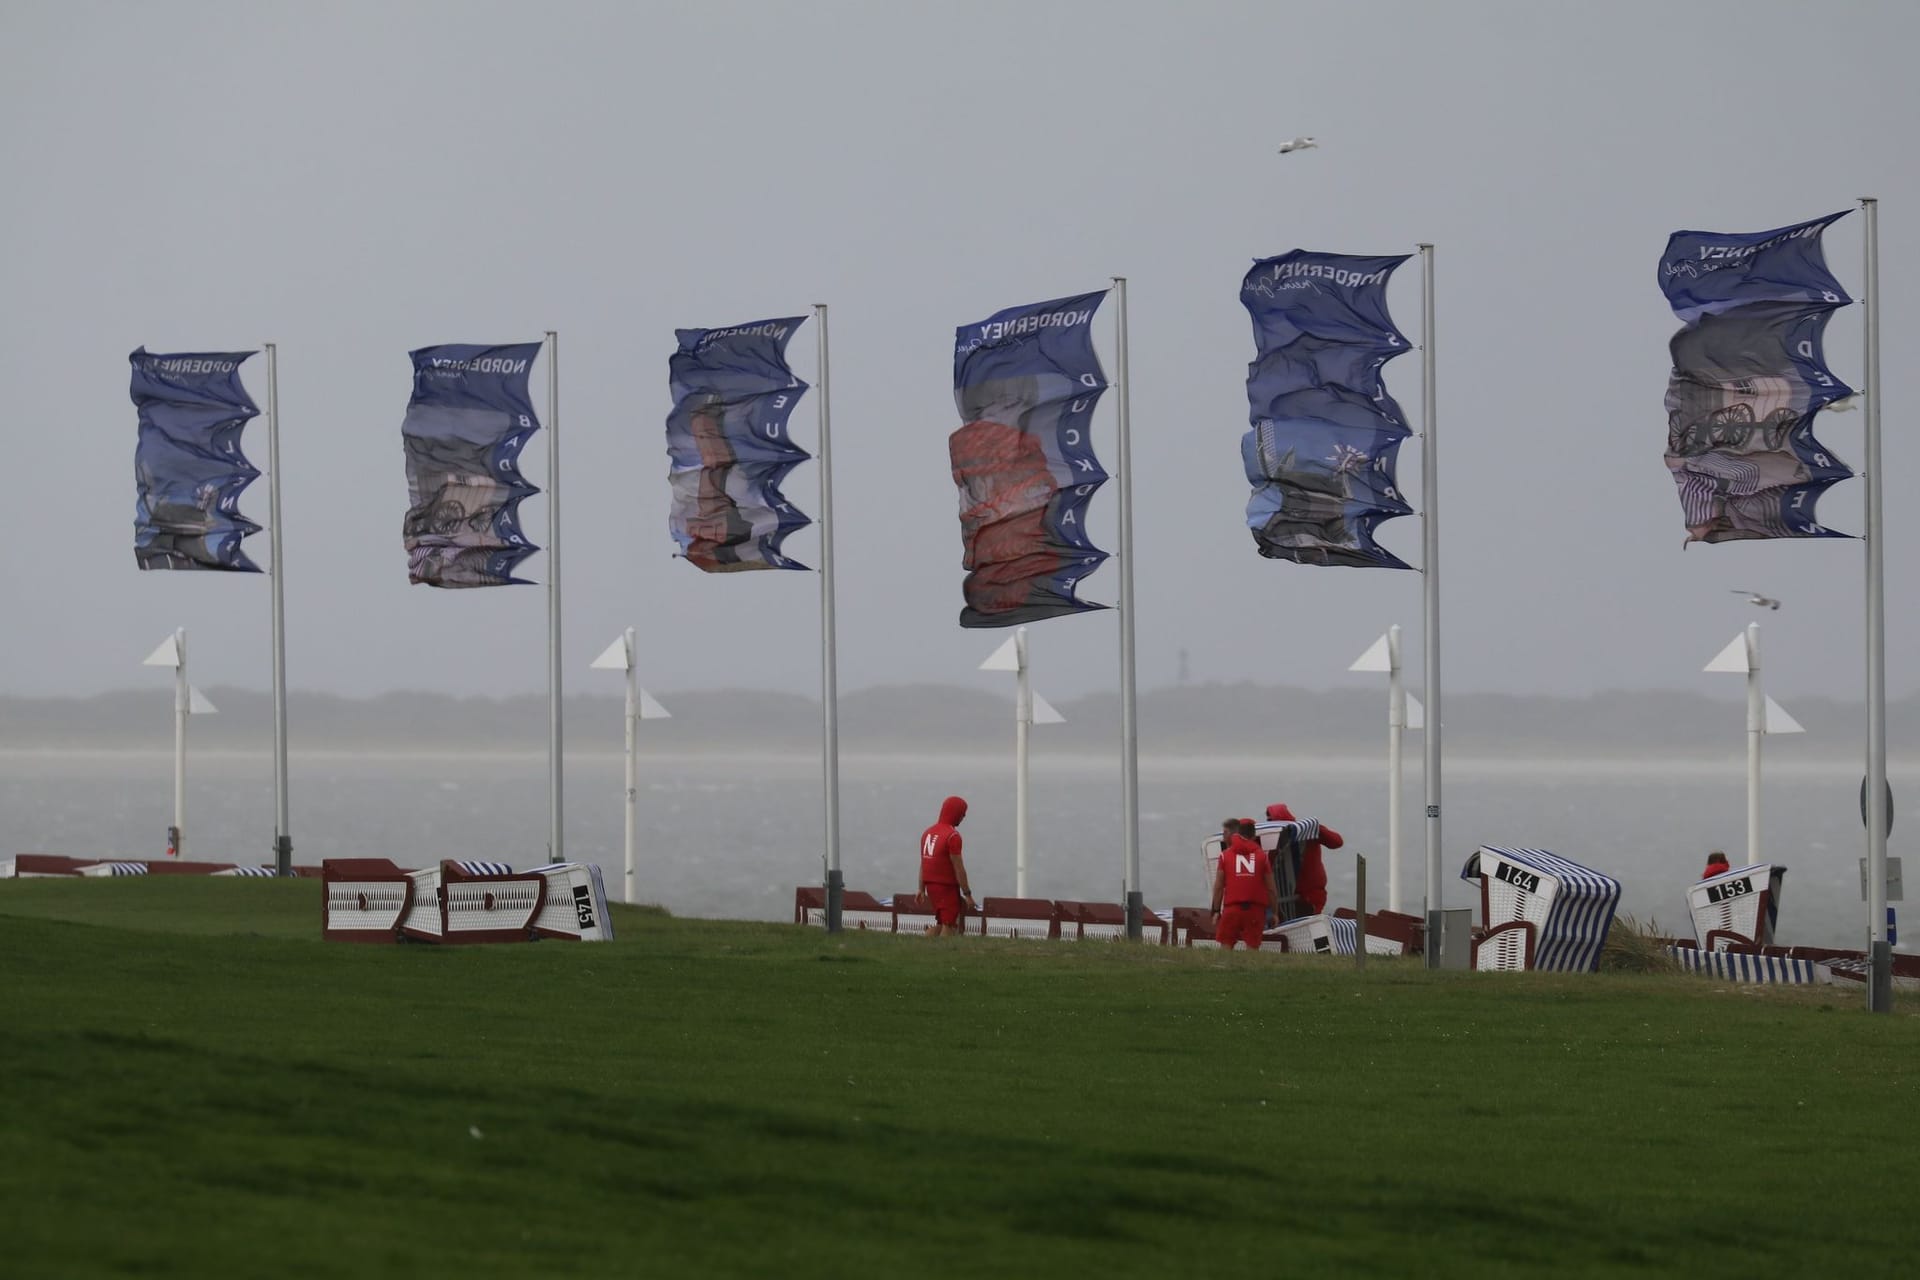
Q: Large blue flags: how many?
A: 6